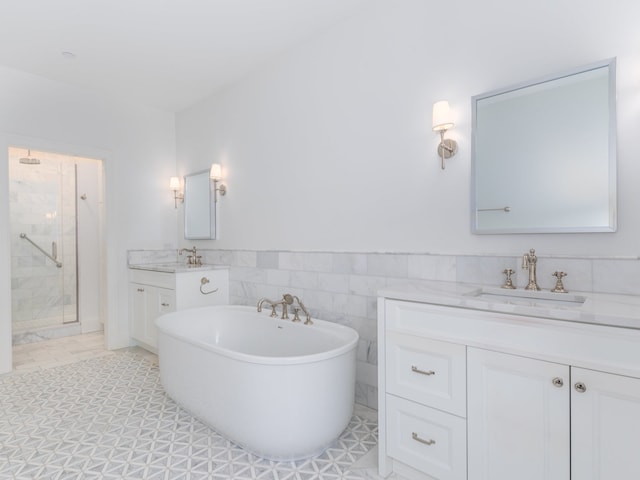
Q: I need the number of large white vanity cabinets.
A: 2